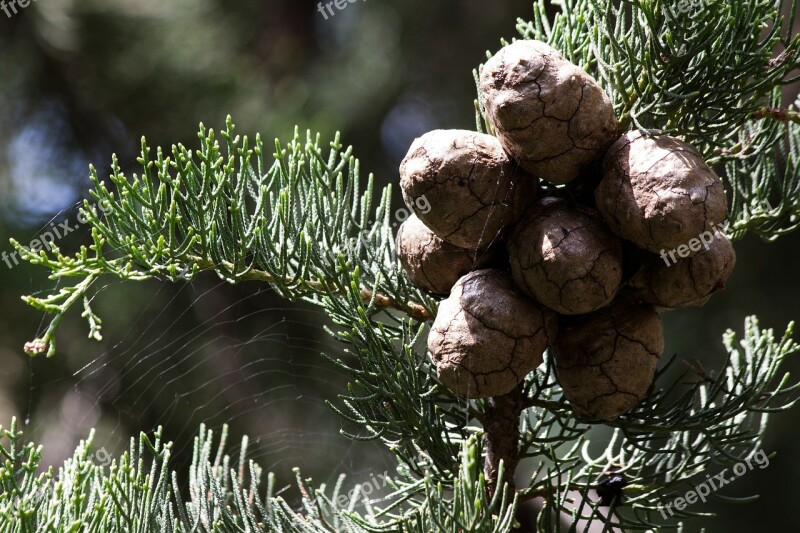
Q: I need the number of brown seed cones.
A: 8